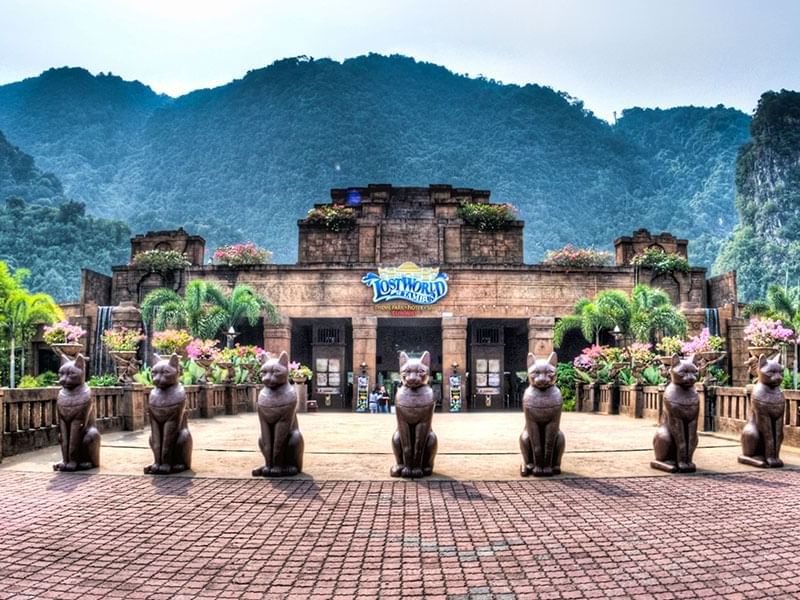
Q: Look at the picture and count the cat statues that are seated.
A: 7